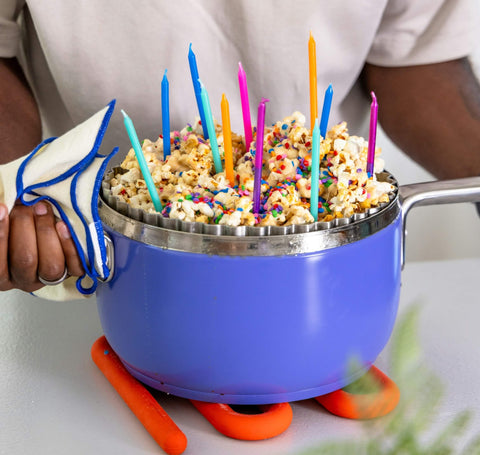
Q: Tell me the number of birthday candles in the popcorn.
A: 11